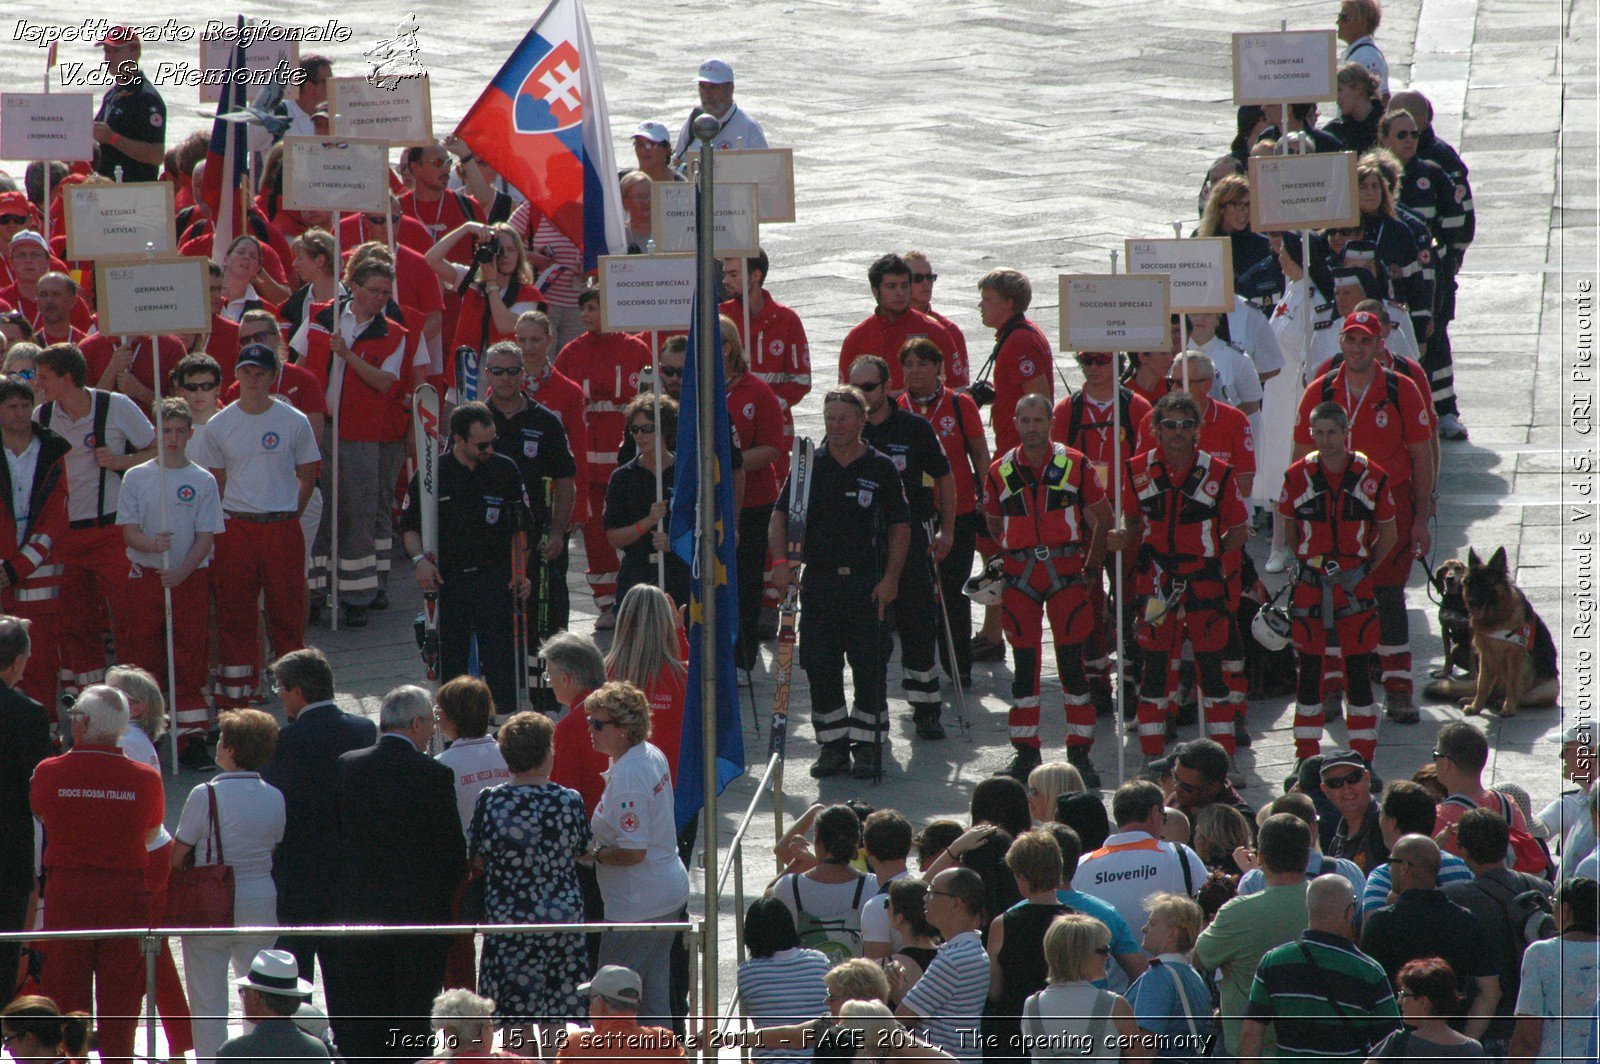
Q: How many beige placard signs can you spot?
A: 13